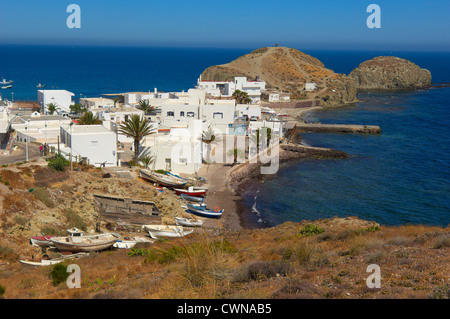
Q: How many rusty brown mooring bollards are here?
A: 0